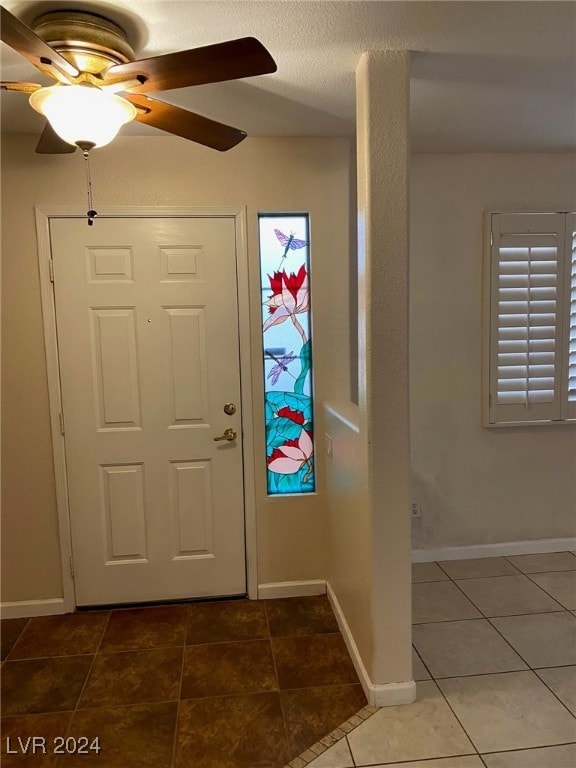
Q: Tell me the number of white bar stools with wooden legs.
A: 0